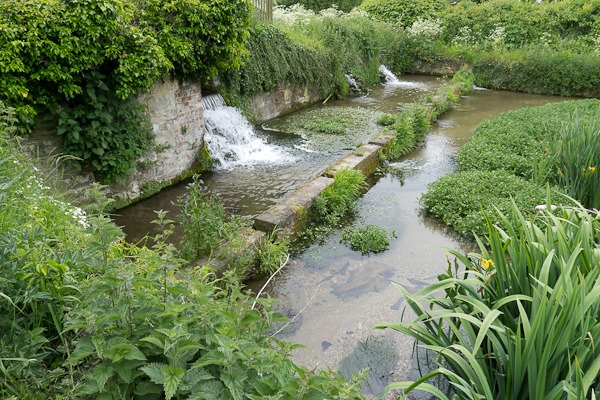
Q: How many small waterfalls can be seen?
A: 3